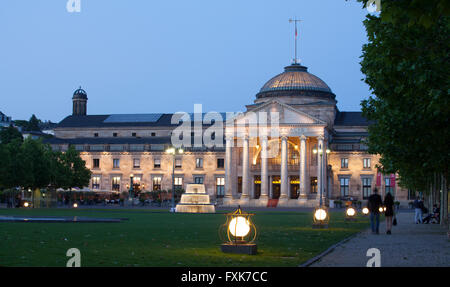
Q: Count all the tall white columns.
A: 6